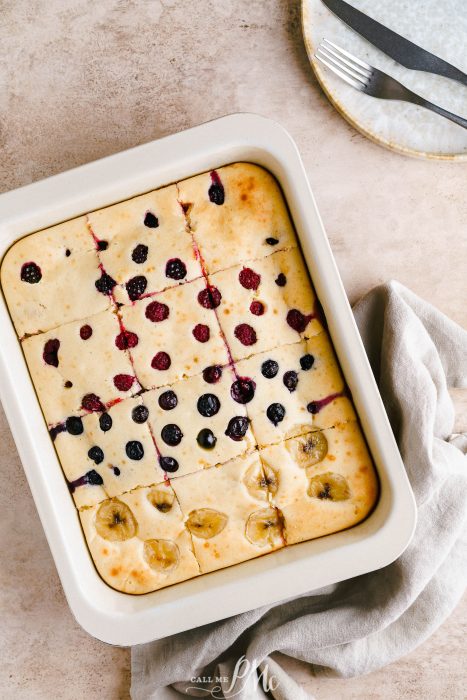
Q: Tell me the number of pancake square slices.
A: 12